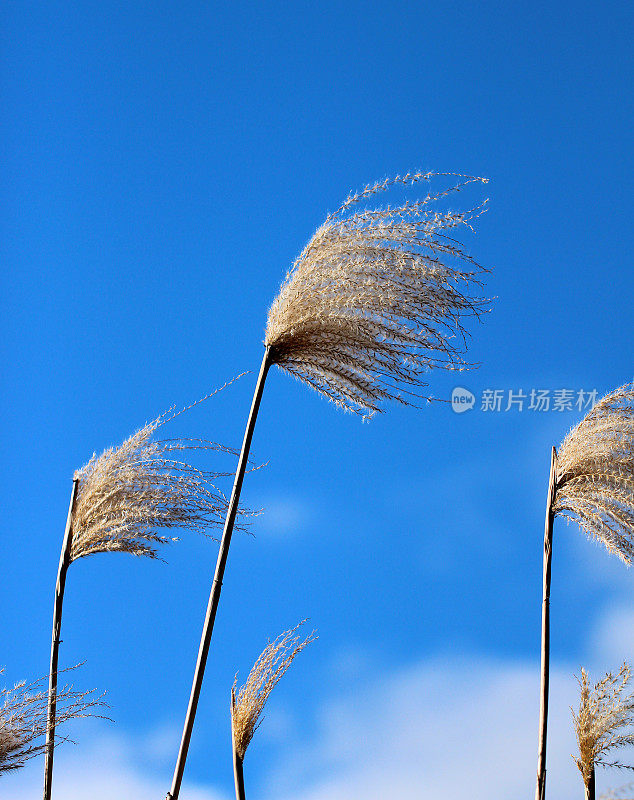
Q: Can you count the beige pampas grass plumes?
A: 6